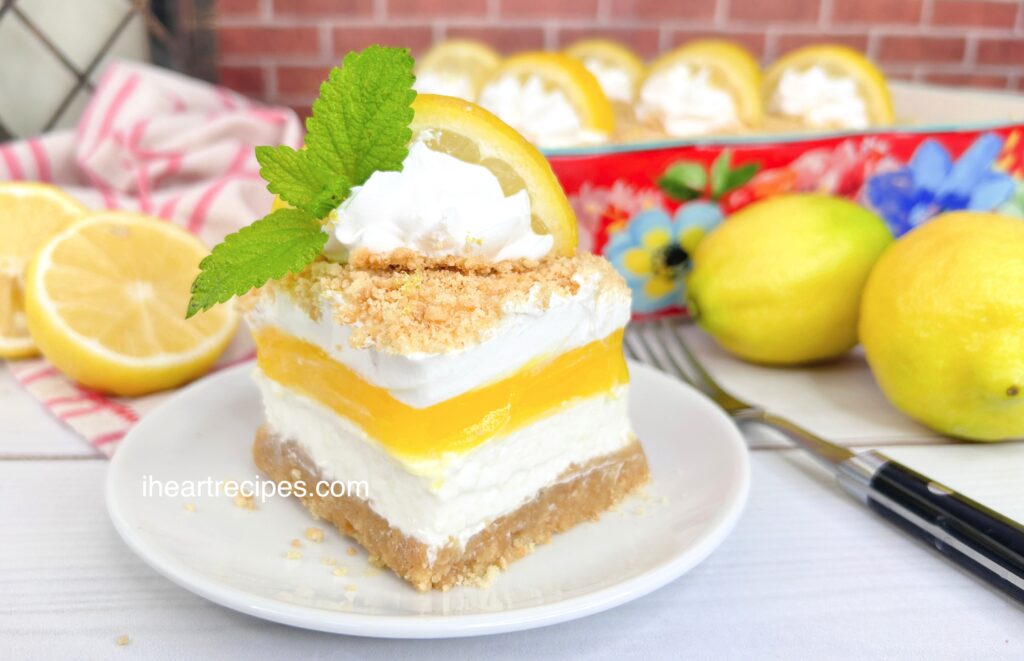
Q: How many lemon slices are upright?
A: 6